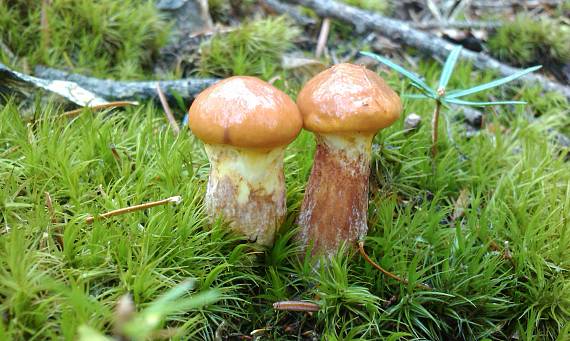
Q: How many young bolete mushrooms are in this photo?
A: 2